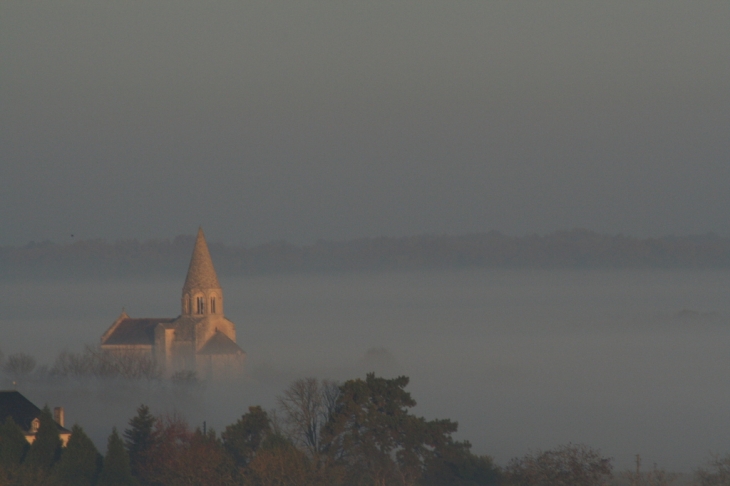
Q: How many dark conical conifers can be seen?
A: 5